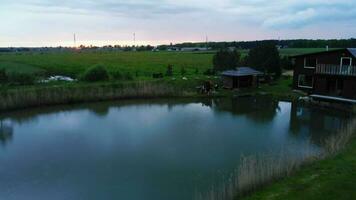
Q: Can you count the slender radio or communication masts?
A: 3